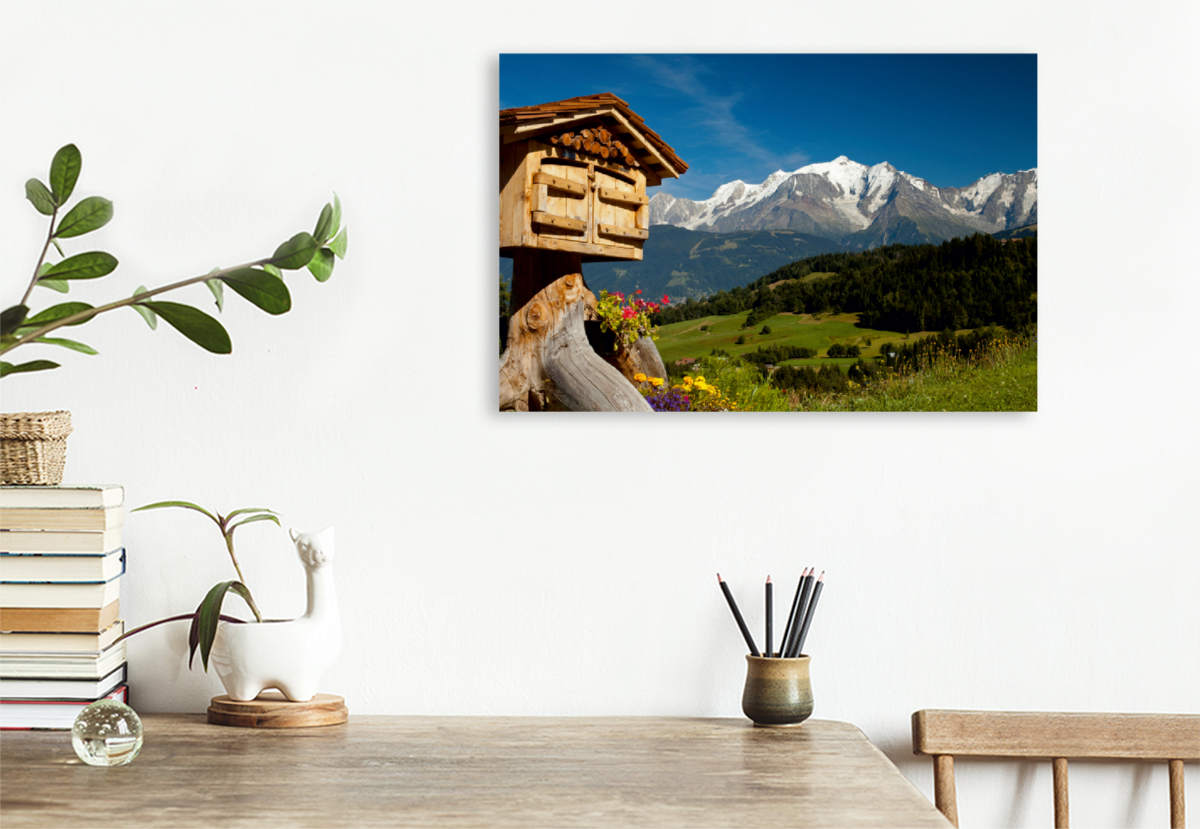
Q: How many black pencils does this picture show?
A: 5